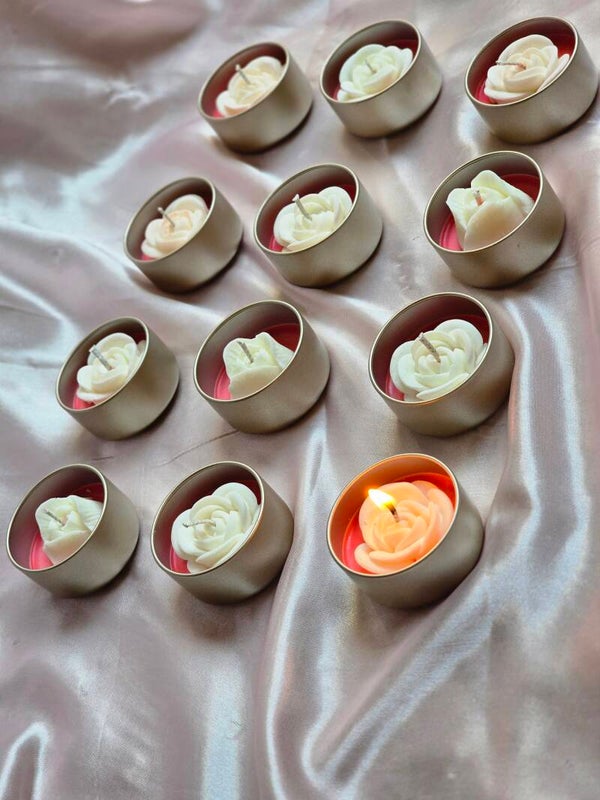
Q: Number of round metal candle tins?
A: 12